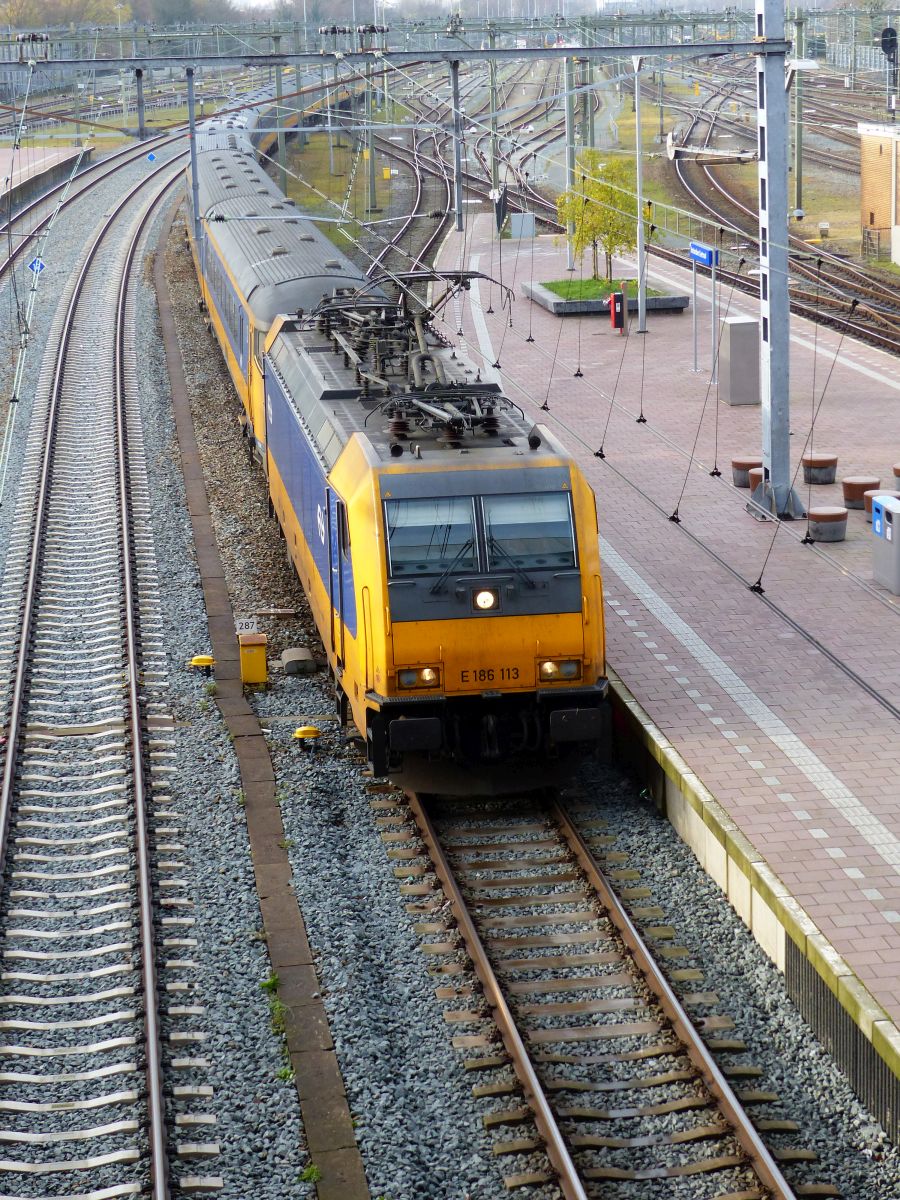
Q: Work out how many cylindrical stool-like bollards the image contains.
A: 7